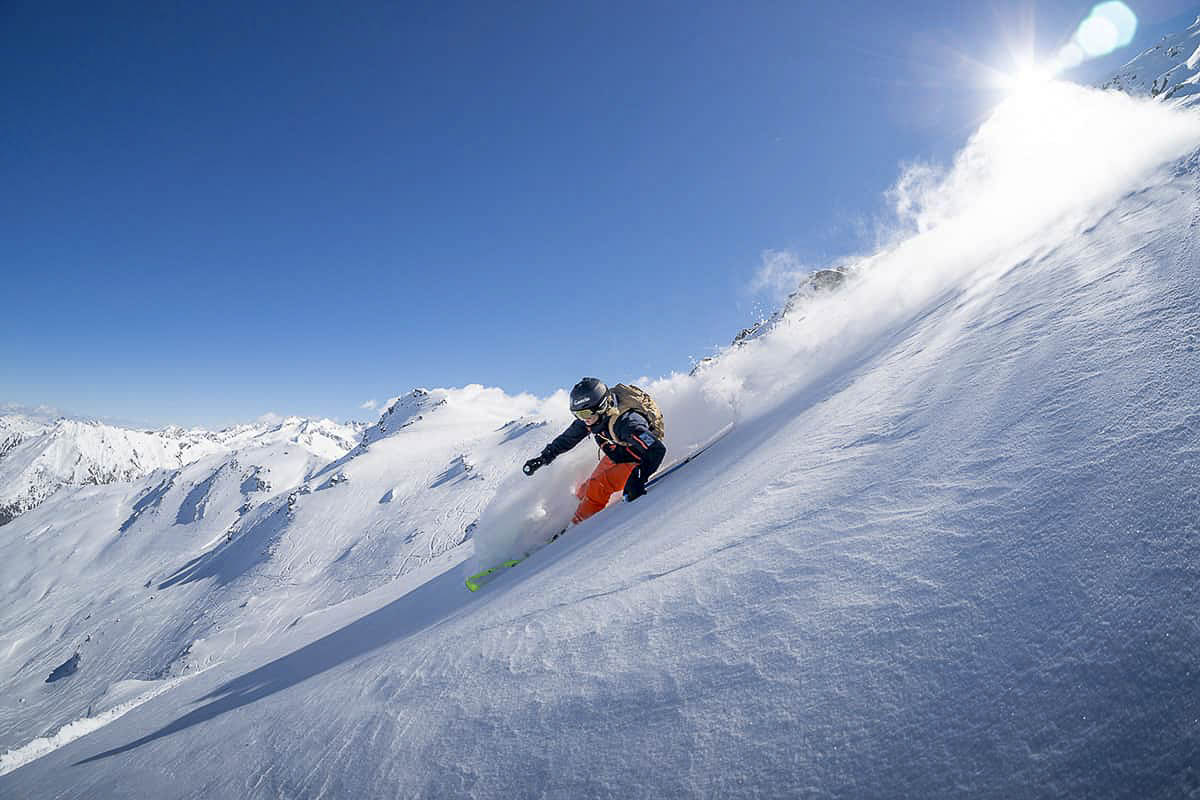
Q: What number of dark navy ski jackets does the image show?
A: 1